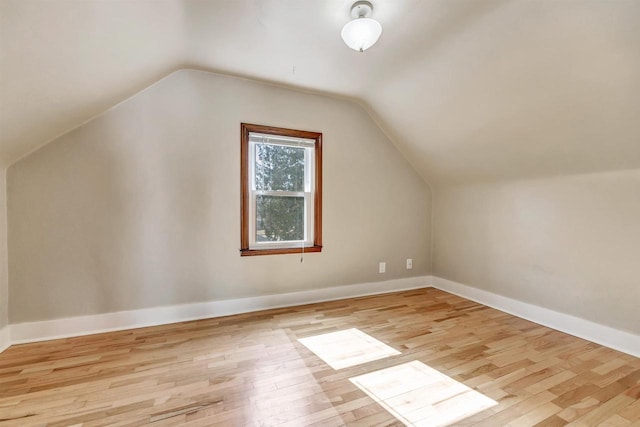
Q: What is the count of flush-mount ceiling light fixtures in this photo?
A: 1